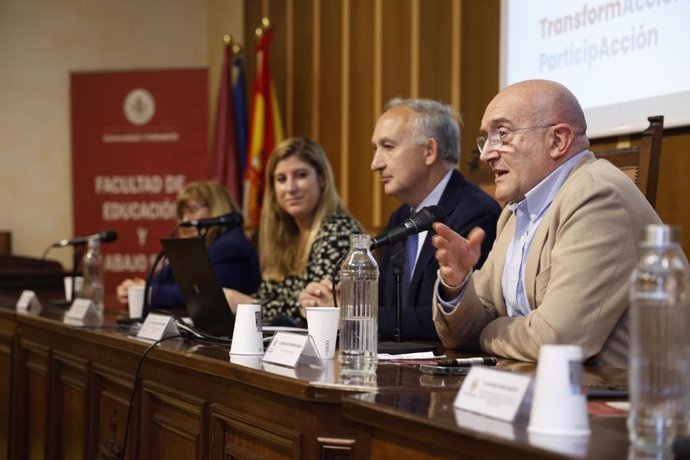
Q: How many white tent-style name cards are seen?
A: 5